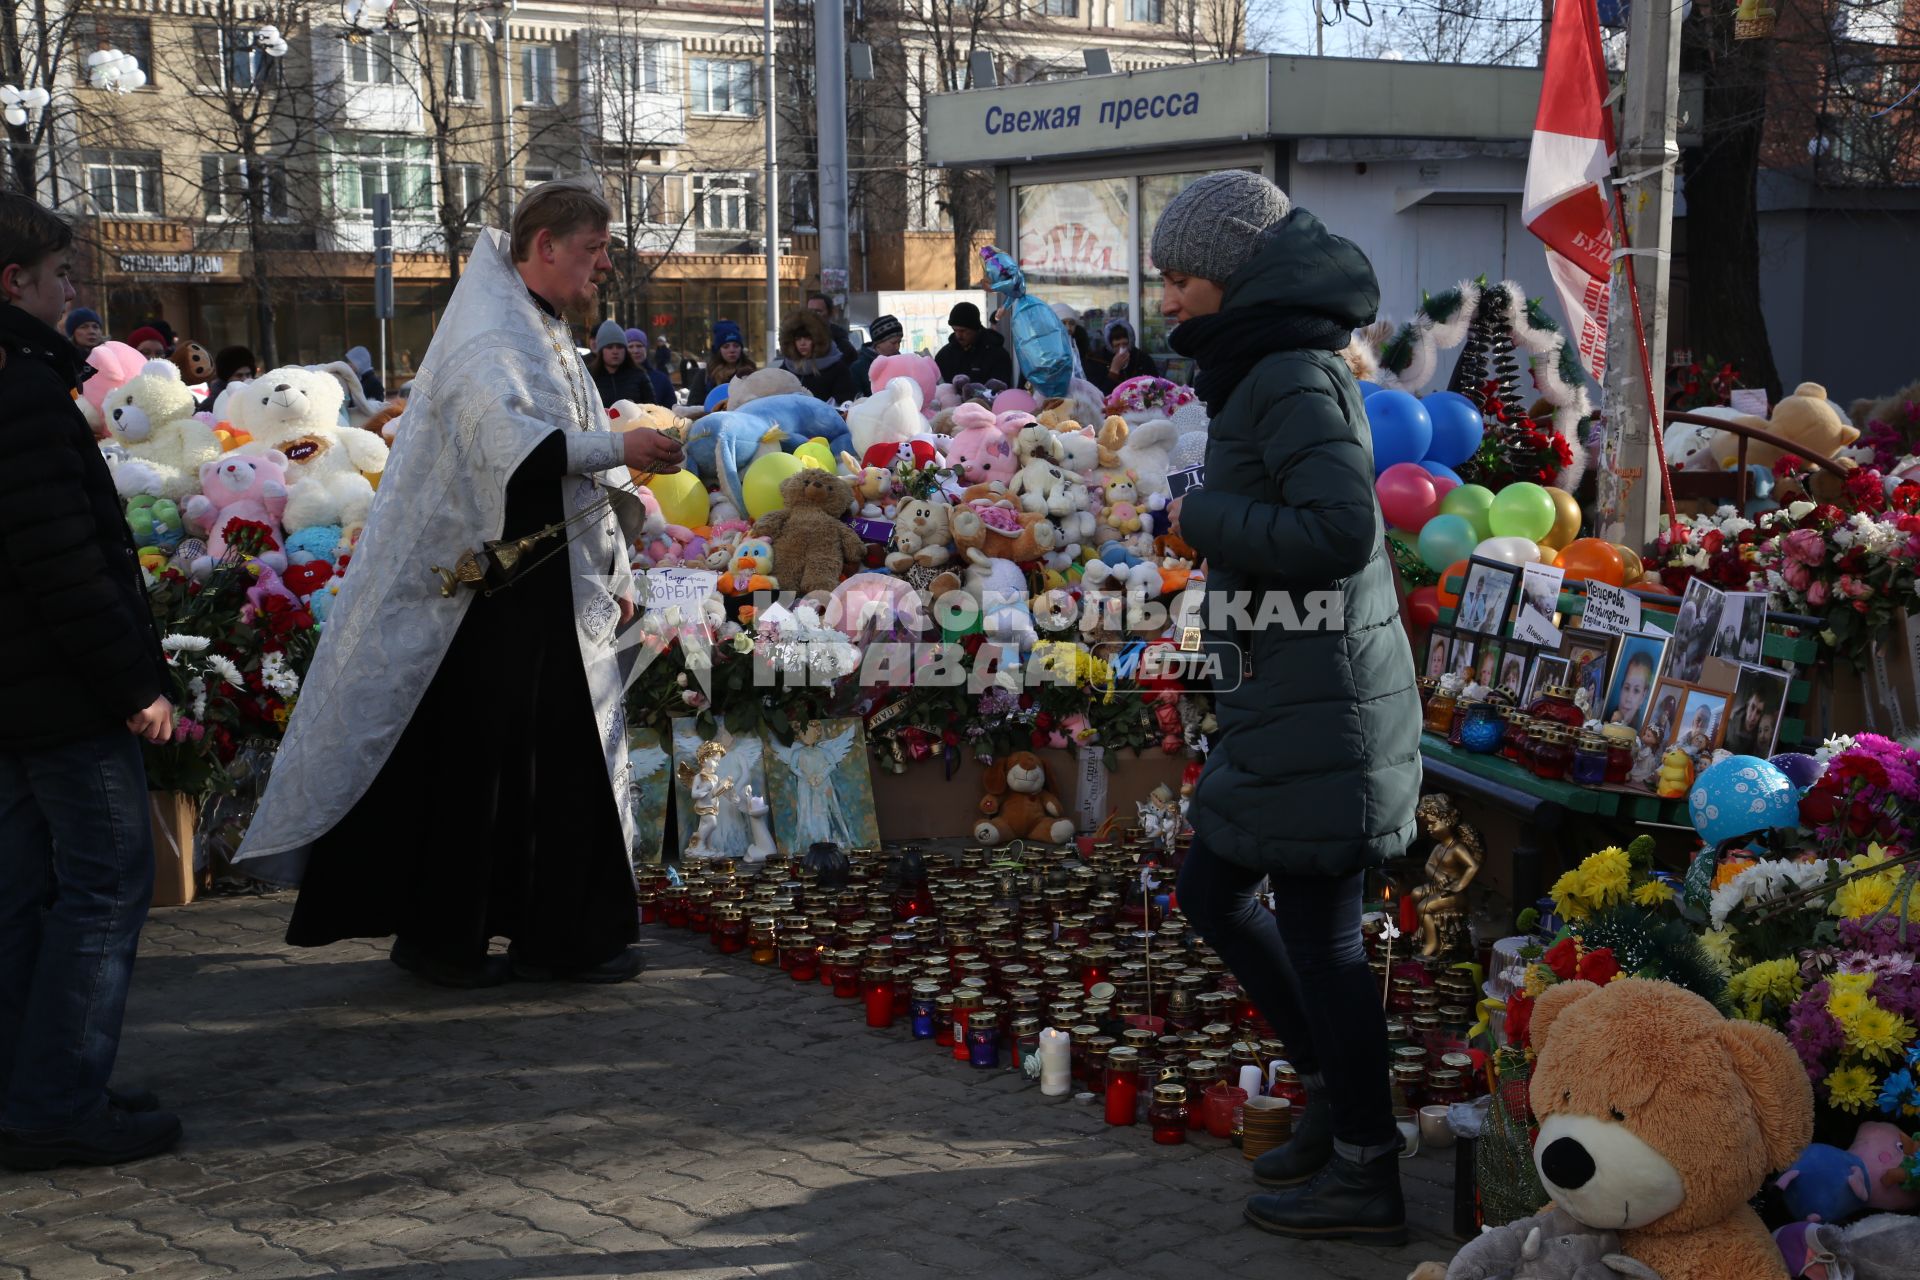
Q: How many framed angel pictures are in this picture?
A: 3